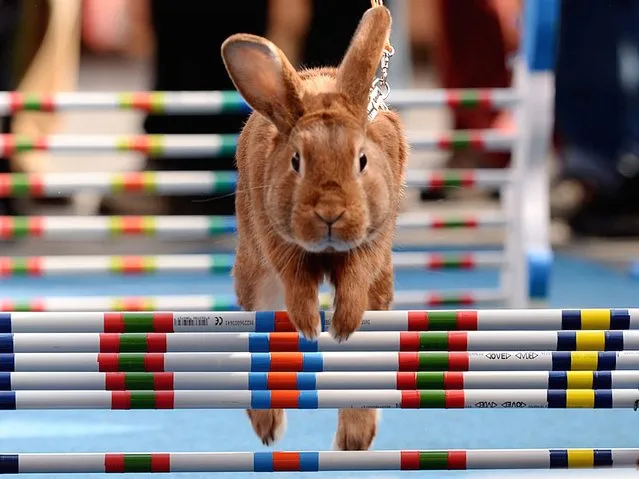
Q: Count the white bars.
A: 12